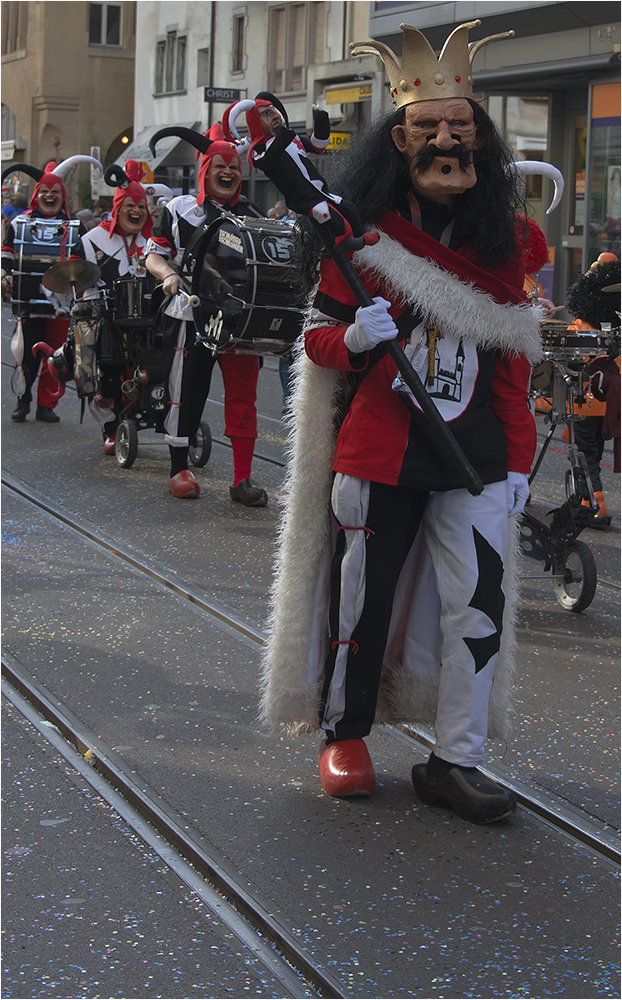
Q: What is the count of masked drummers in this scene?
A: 3